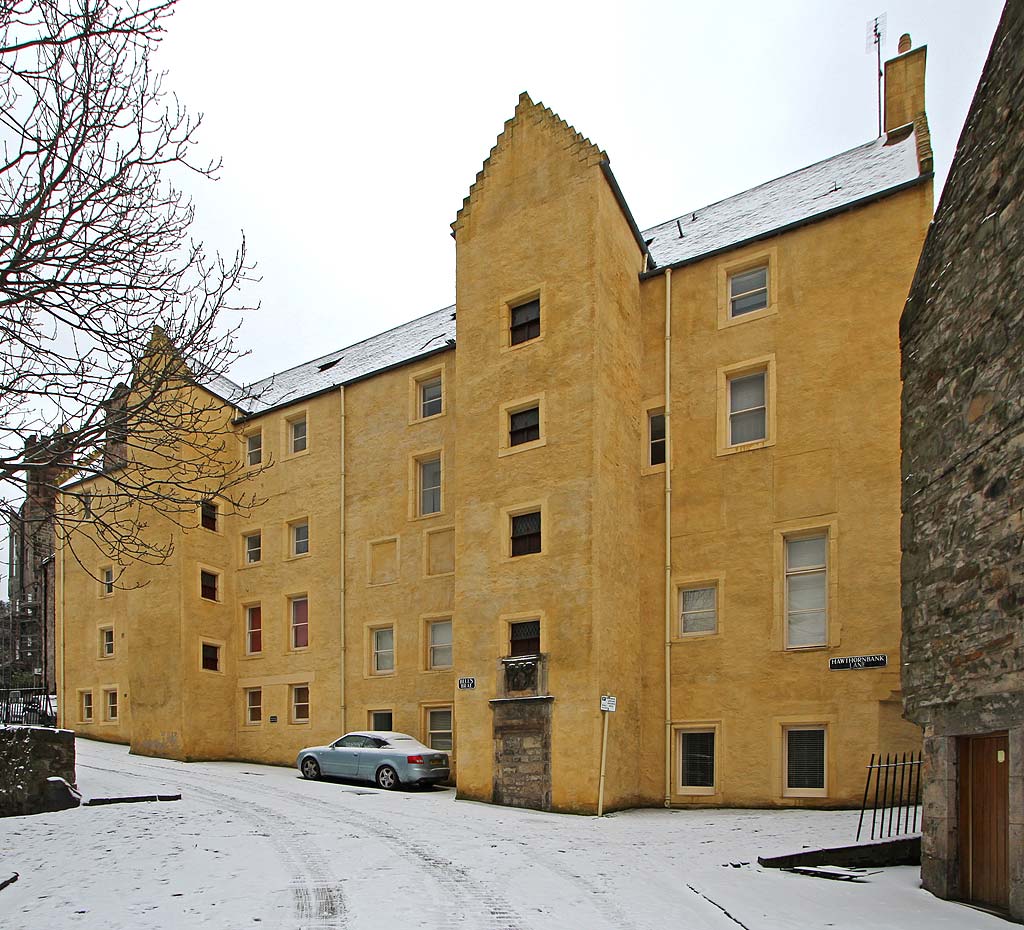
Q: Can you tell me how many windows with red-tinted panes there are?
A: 2